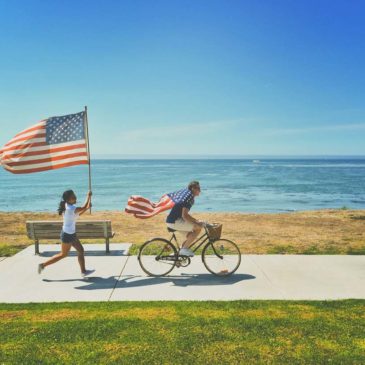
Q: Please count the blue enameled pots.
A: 0